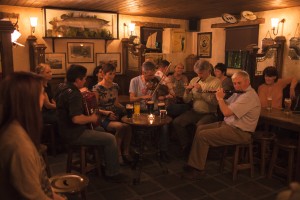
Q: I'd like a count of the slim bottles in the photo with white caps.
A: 0